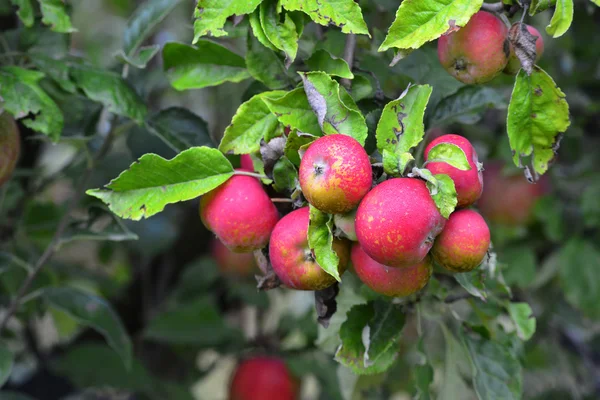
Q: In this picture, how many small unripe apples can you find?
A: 1